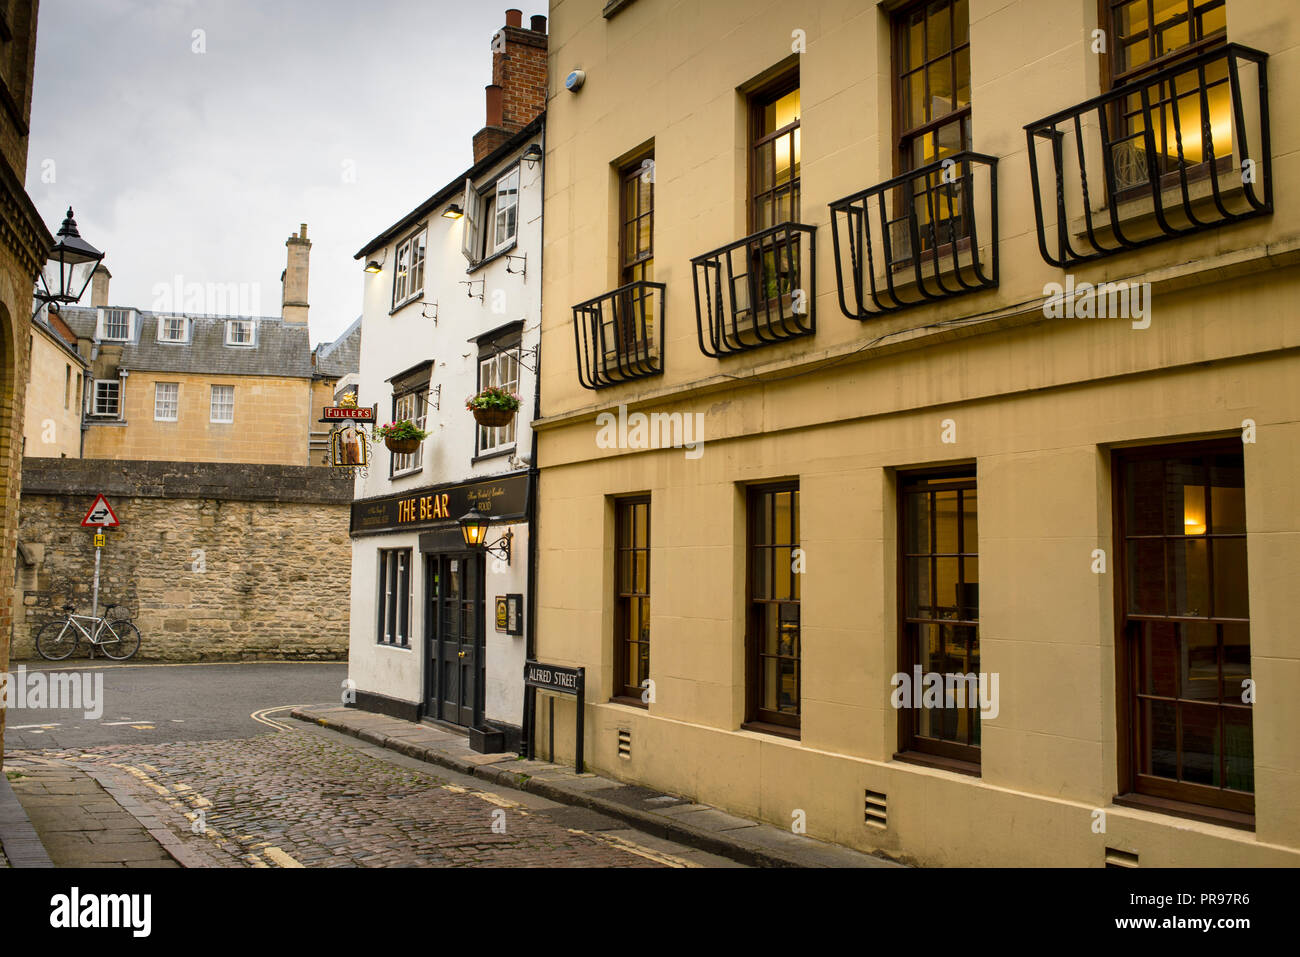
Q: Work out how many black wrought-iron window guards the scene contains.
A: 4